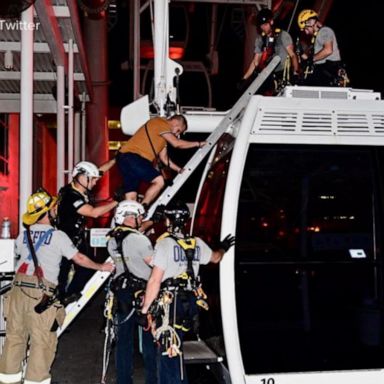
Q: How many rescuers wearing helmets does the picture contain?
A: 6